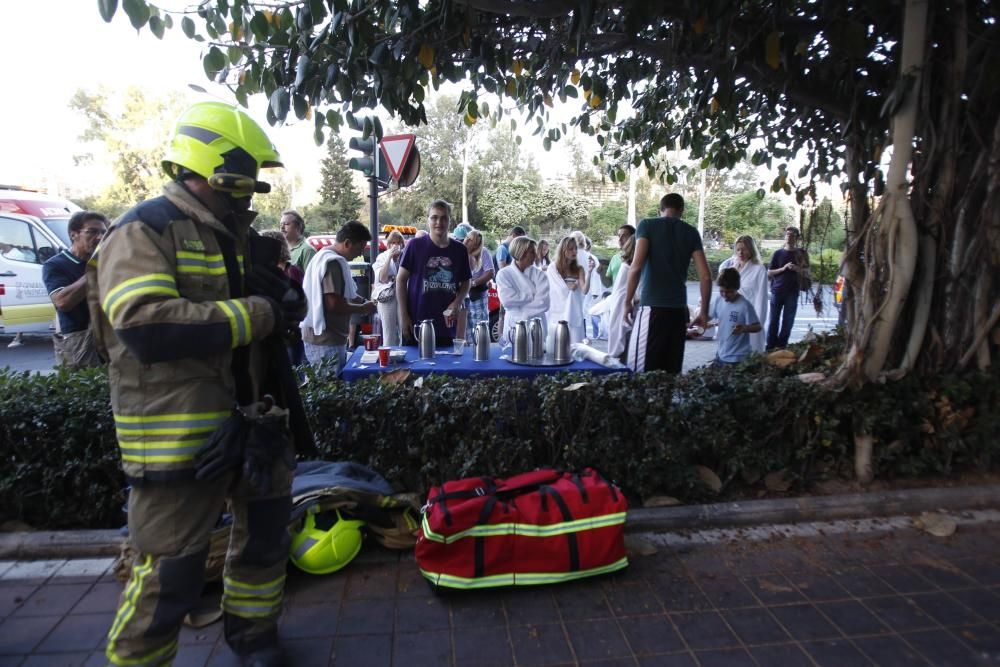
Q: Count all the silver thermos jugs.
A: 5